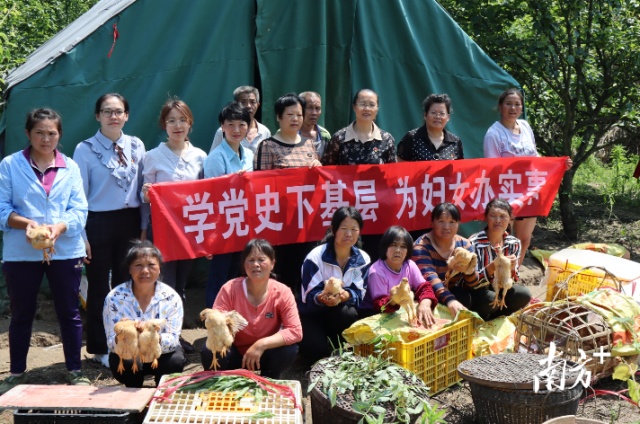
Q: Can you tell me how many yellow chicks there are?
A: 8